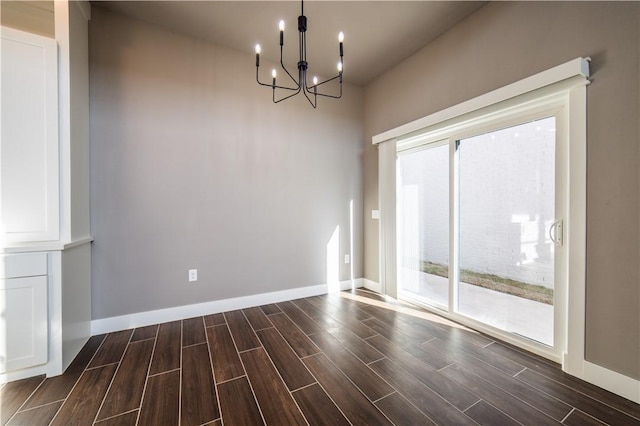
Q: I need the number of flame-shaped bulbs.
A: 6